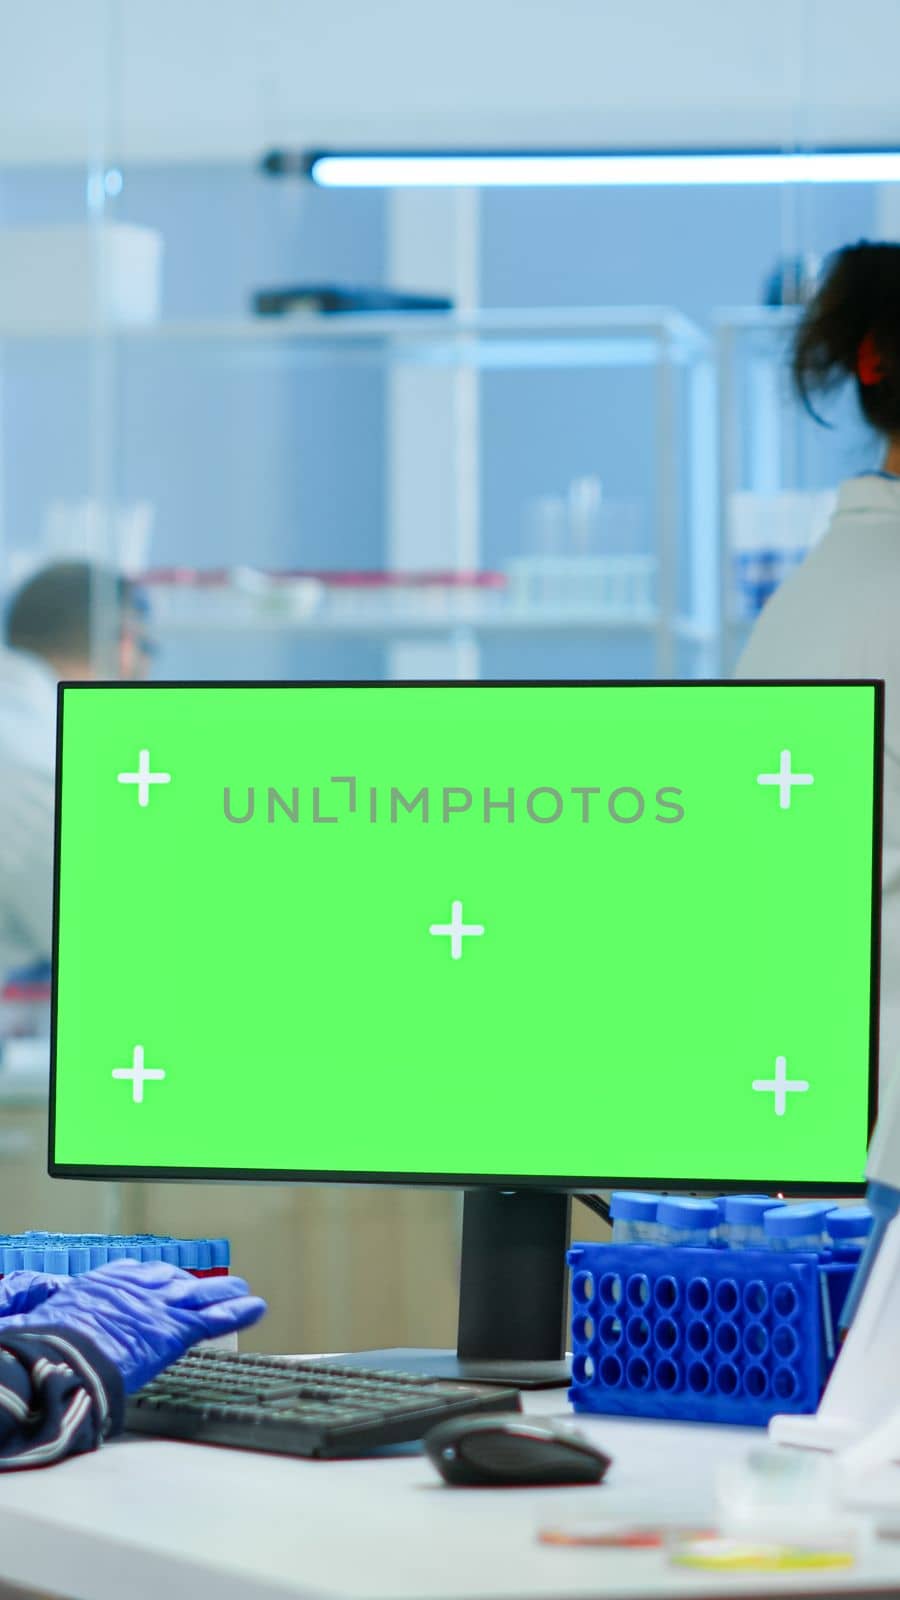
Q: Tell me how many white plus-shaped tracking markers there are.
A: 5